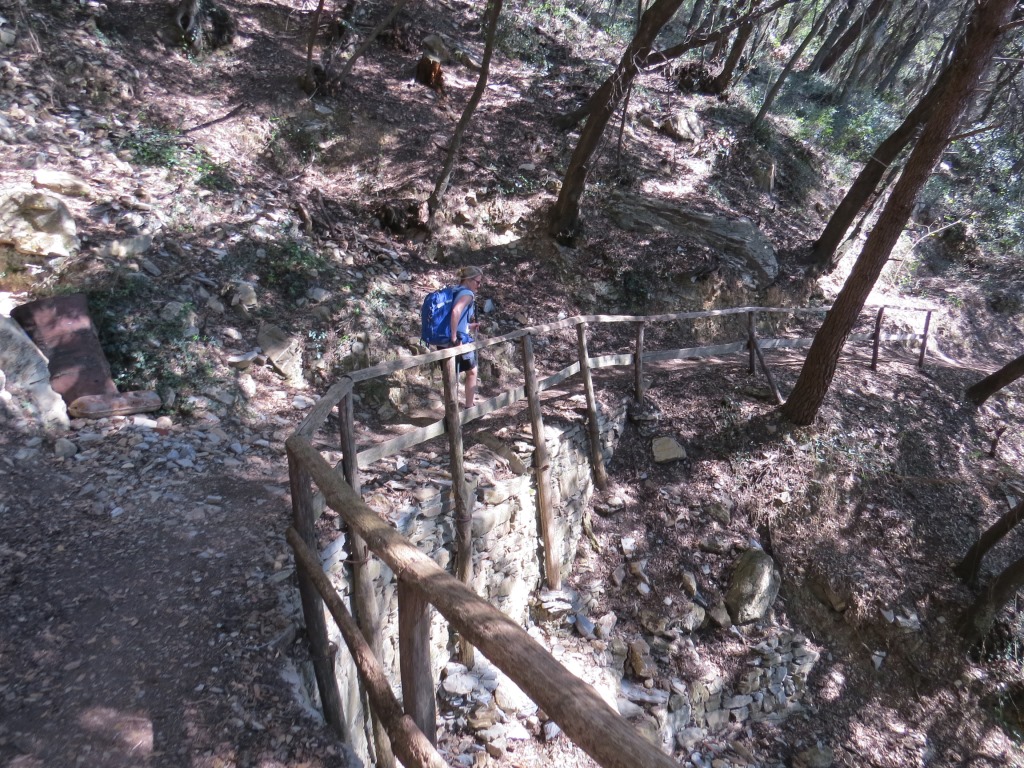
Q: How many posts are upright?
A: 10